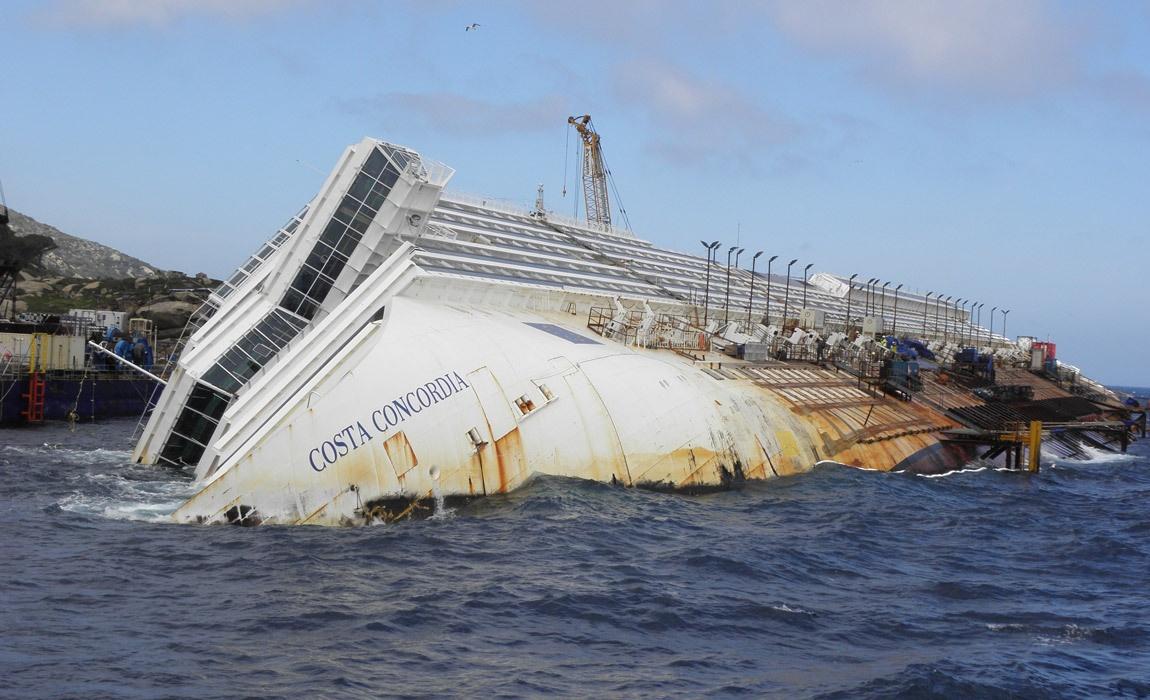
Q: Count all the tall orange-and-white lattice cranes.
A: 1